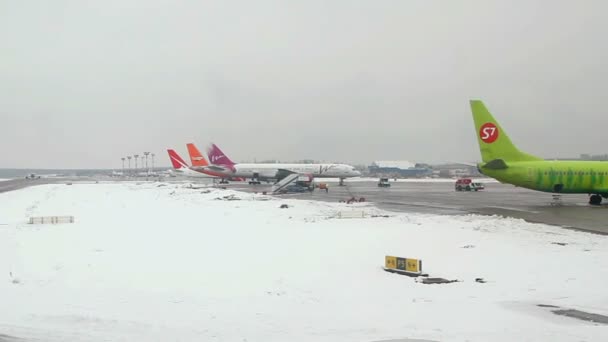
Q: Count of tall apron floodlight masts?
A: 6